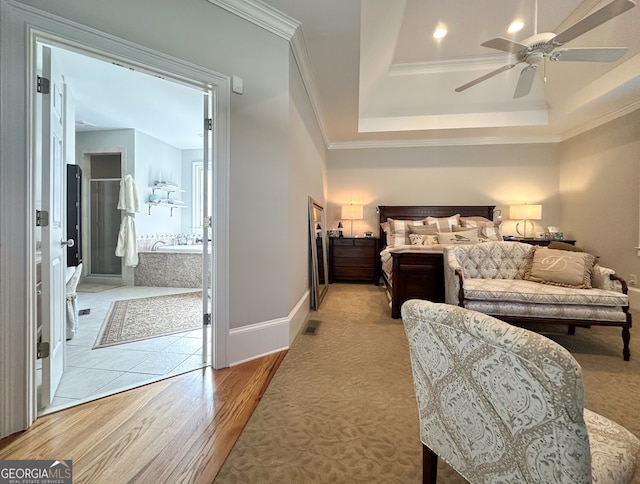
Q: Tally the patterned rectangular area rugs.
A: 1